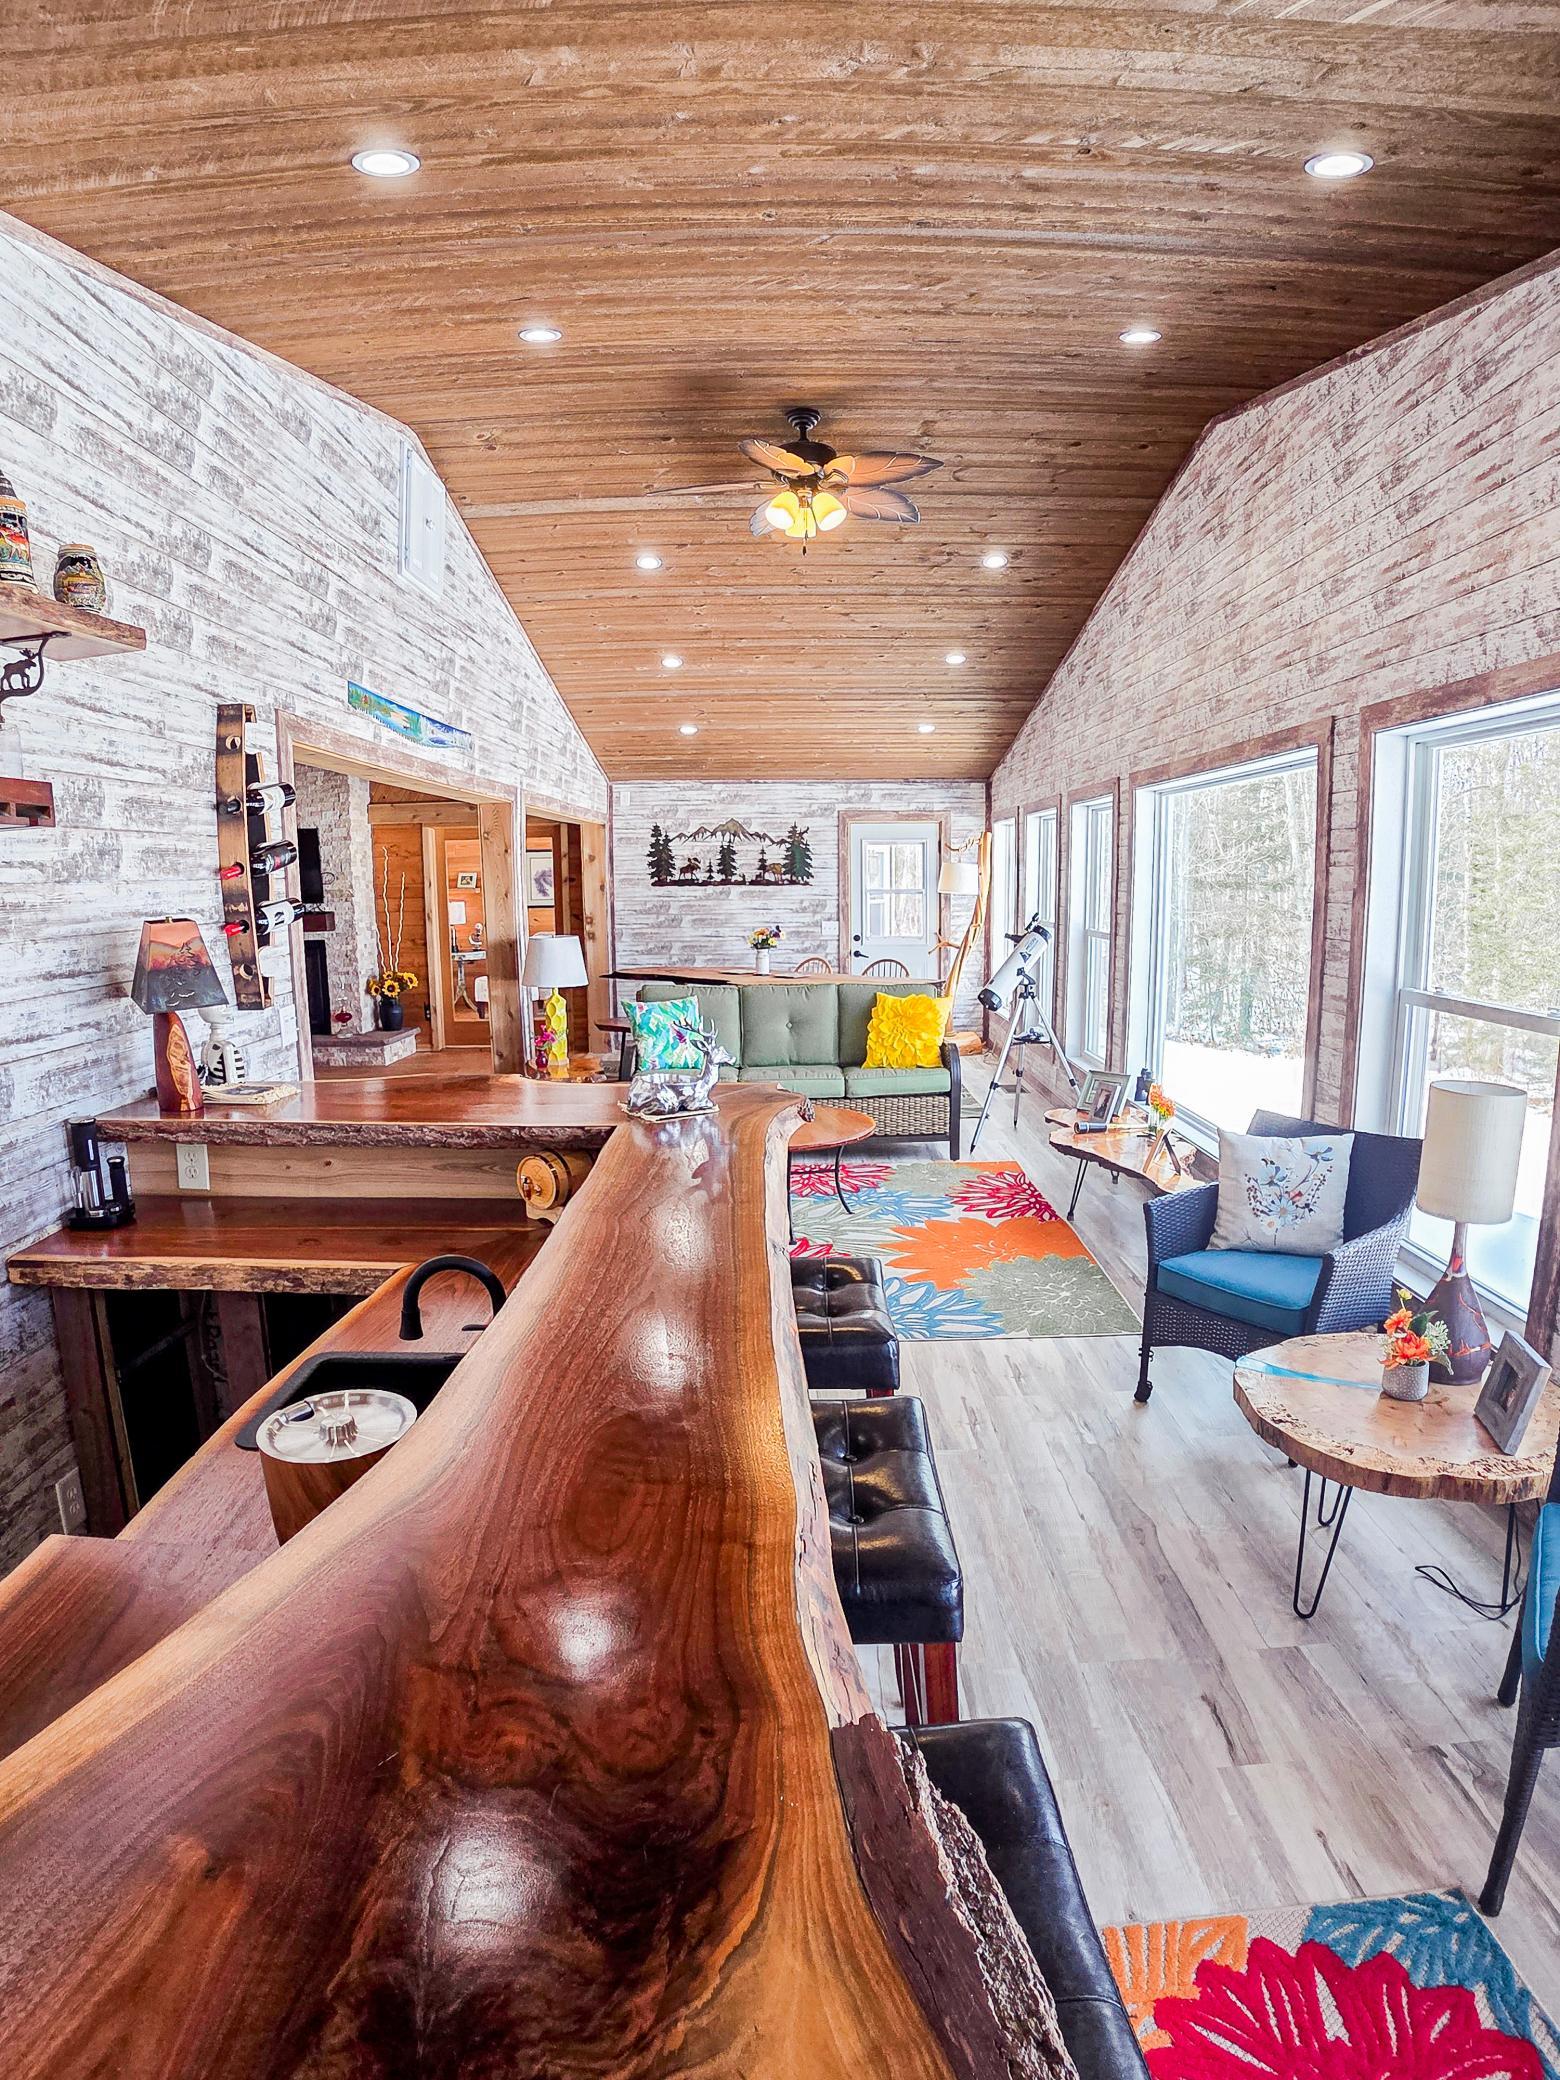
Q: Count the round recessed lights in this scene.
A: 10